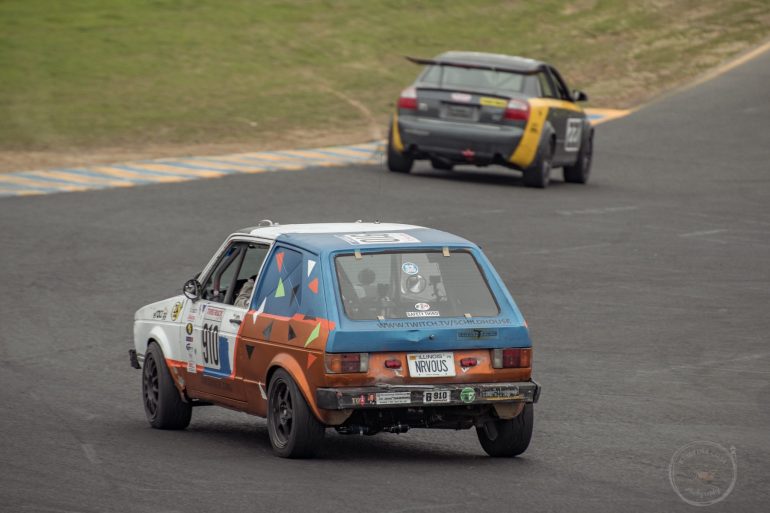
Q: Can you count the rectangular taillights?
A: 2